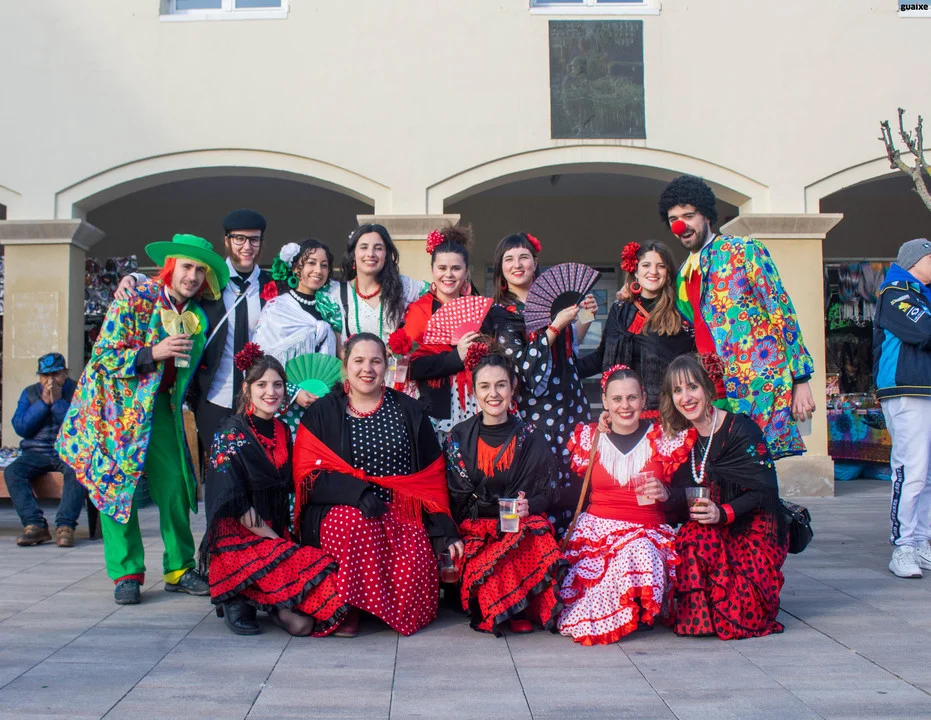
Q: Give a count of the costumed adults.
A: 13